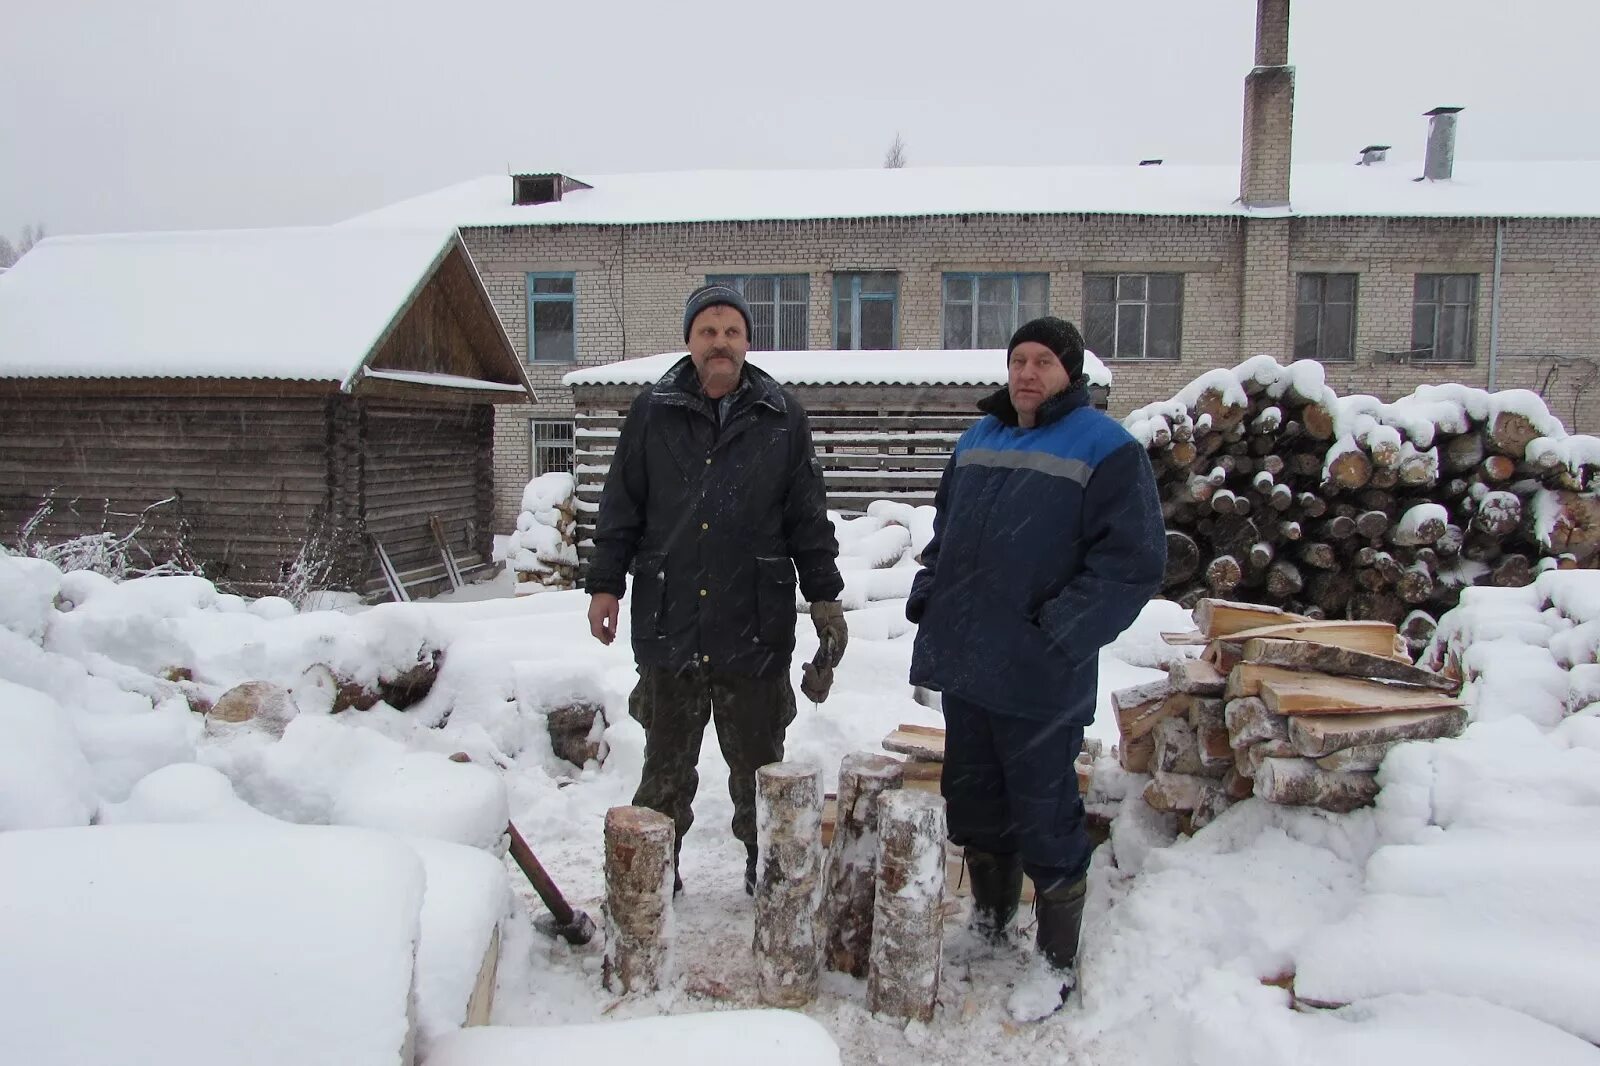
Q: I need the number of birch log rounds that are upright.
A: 4